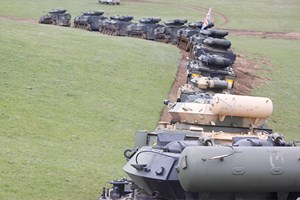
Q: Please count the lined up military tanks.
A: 12